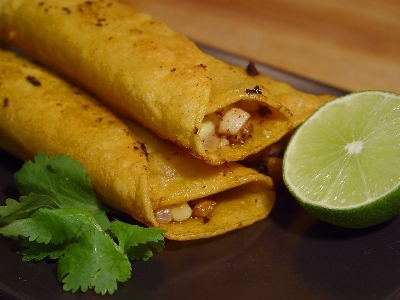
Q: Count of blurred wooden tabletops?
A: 1